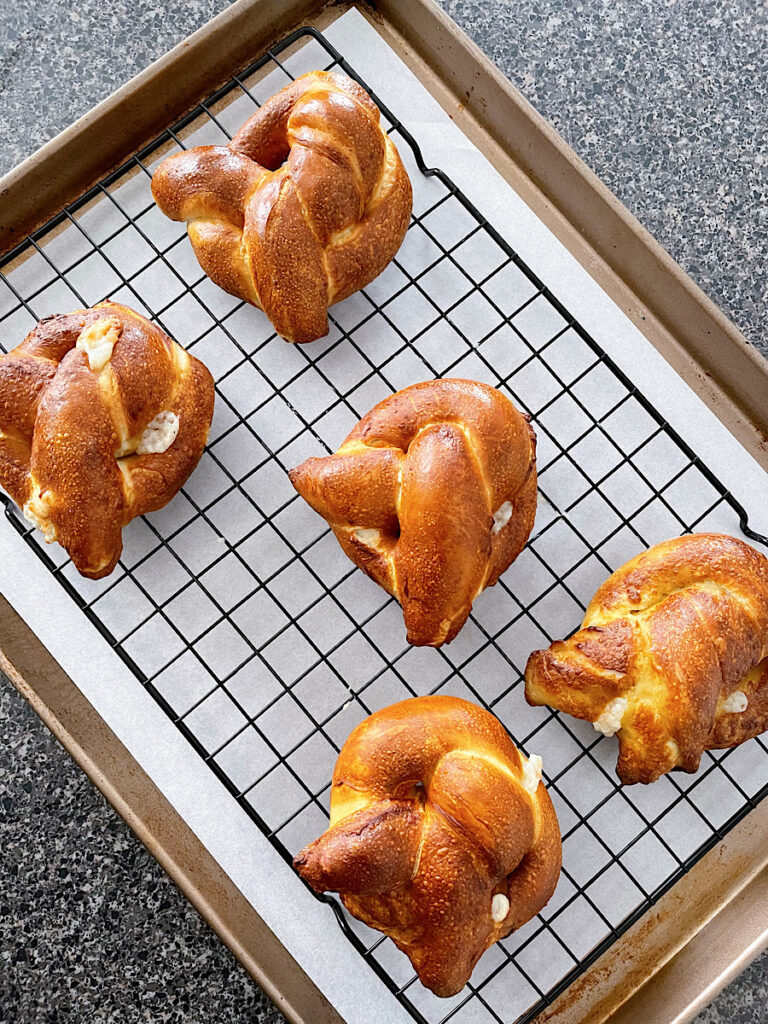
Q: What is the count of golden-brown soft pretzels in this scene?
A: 5